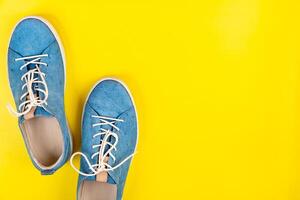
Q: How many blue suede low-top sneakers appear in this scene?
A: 2